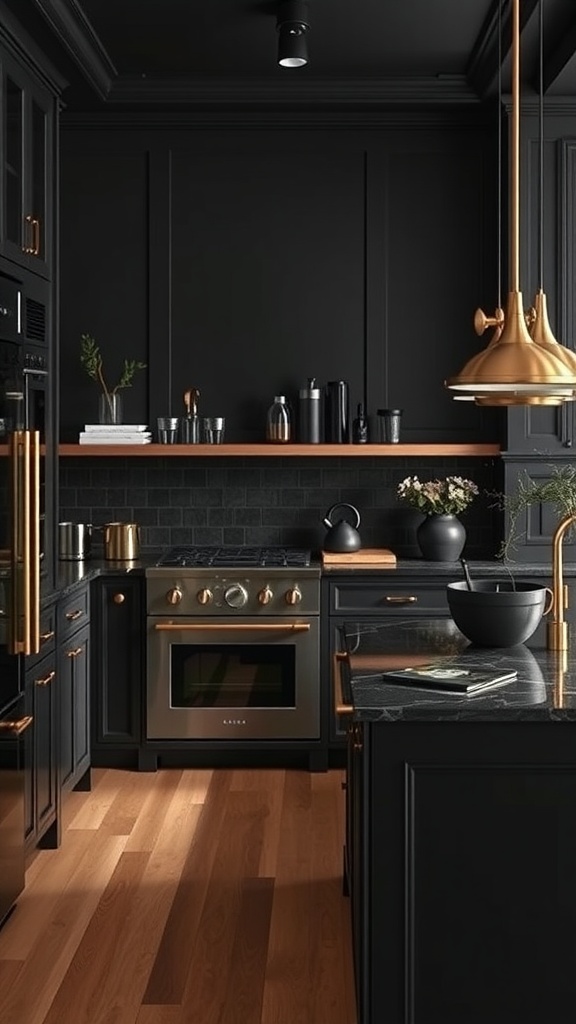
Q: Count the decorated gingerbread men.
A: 0